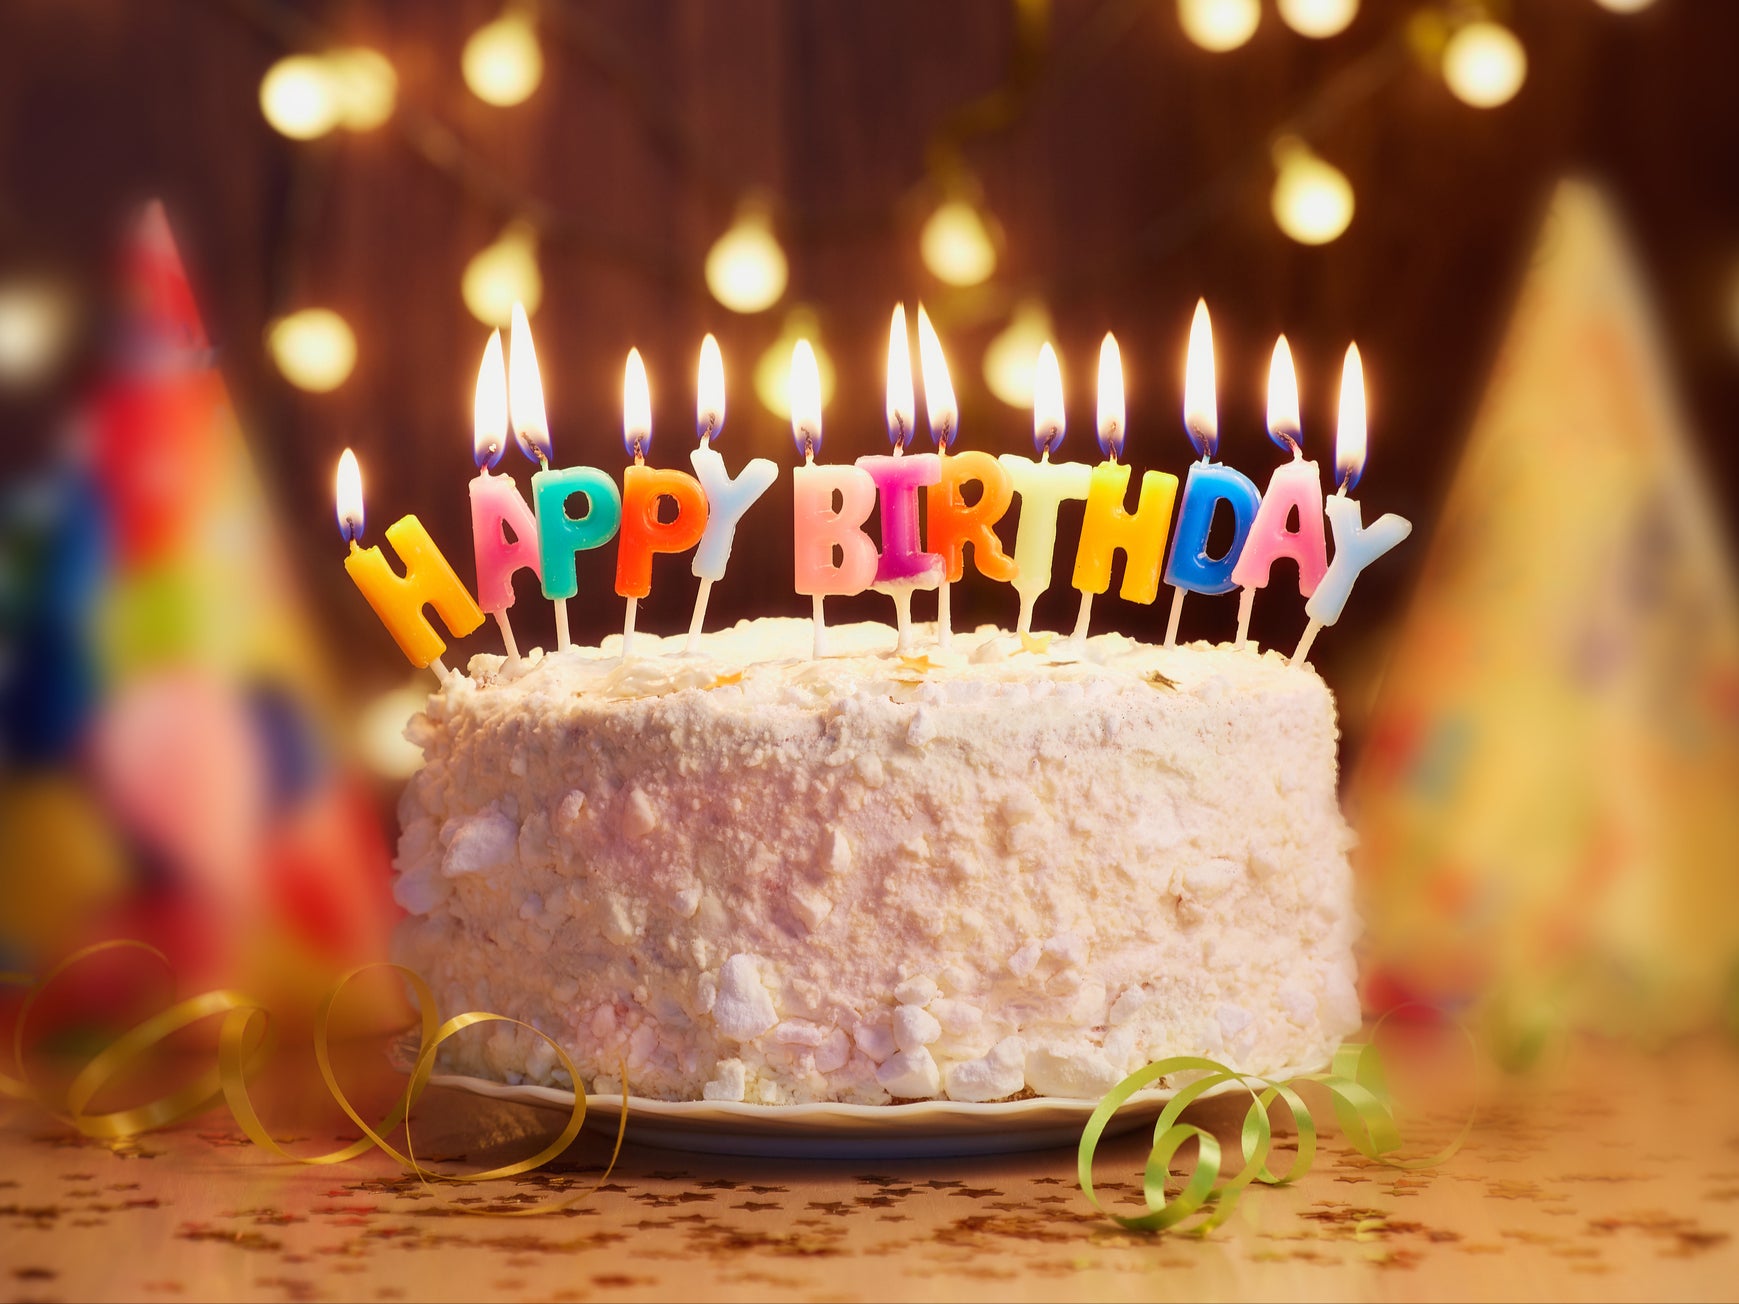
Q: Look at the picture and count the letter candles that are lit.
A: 13